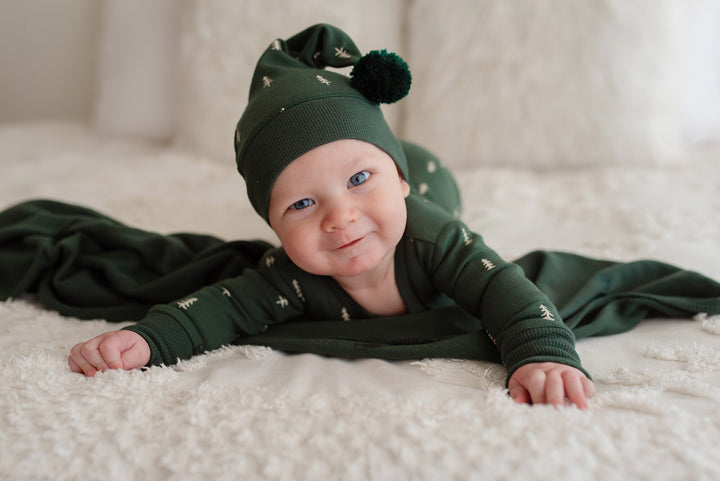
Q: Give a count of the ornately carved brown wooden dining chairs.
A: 0